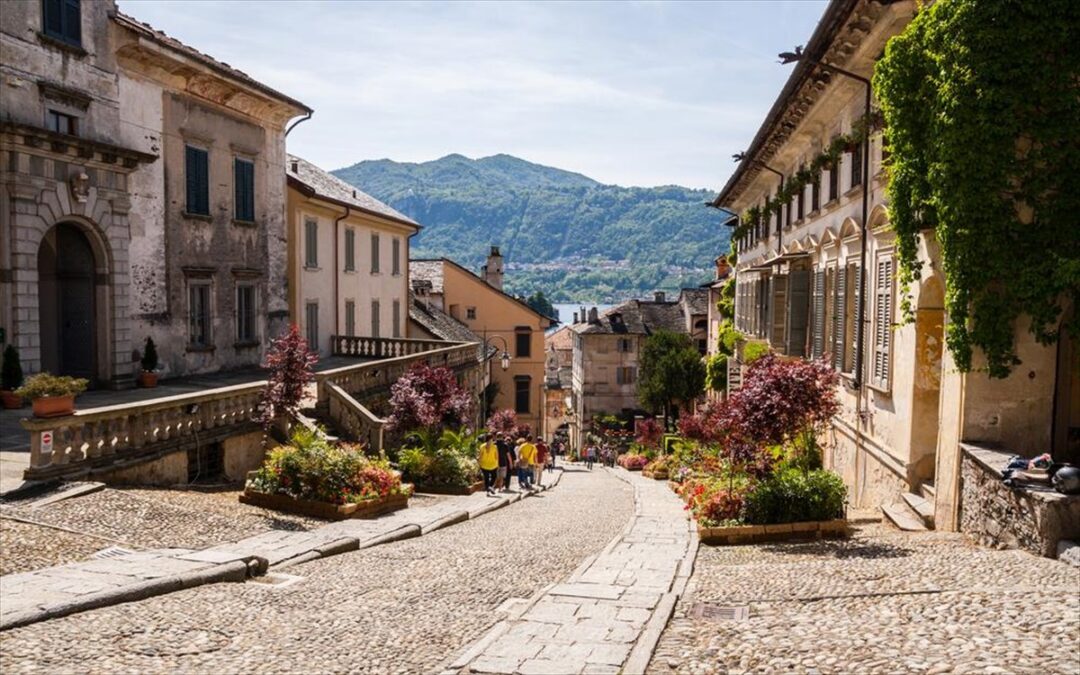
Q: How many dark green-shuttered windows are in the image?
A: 3